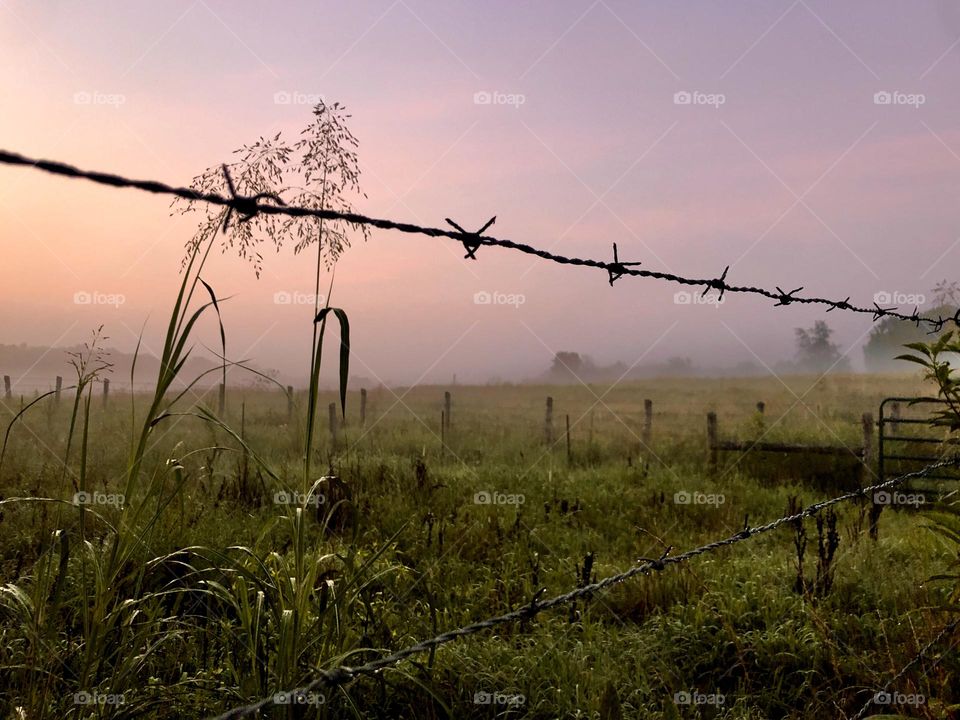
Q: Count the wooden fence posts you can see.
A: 14